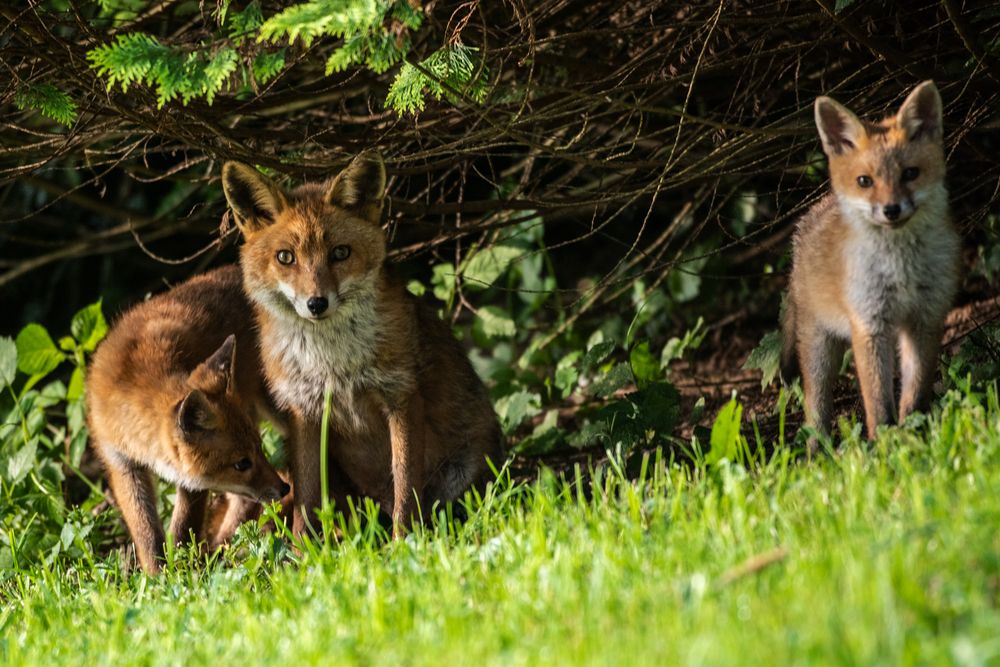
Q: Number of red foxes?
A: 3